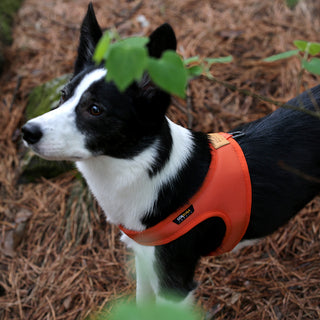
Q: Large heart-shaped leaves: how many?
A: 2